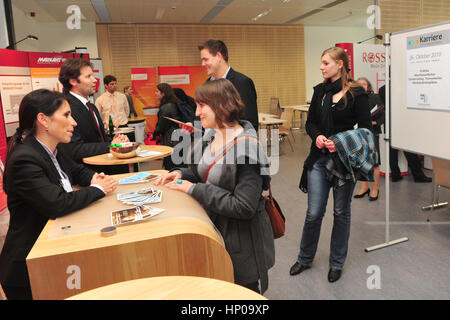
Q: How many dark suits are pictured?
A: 3